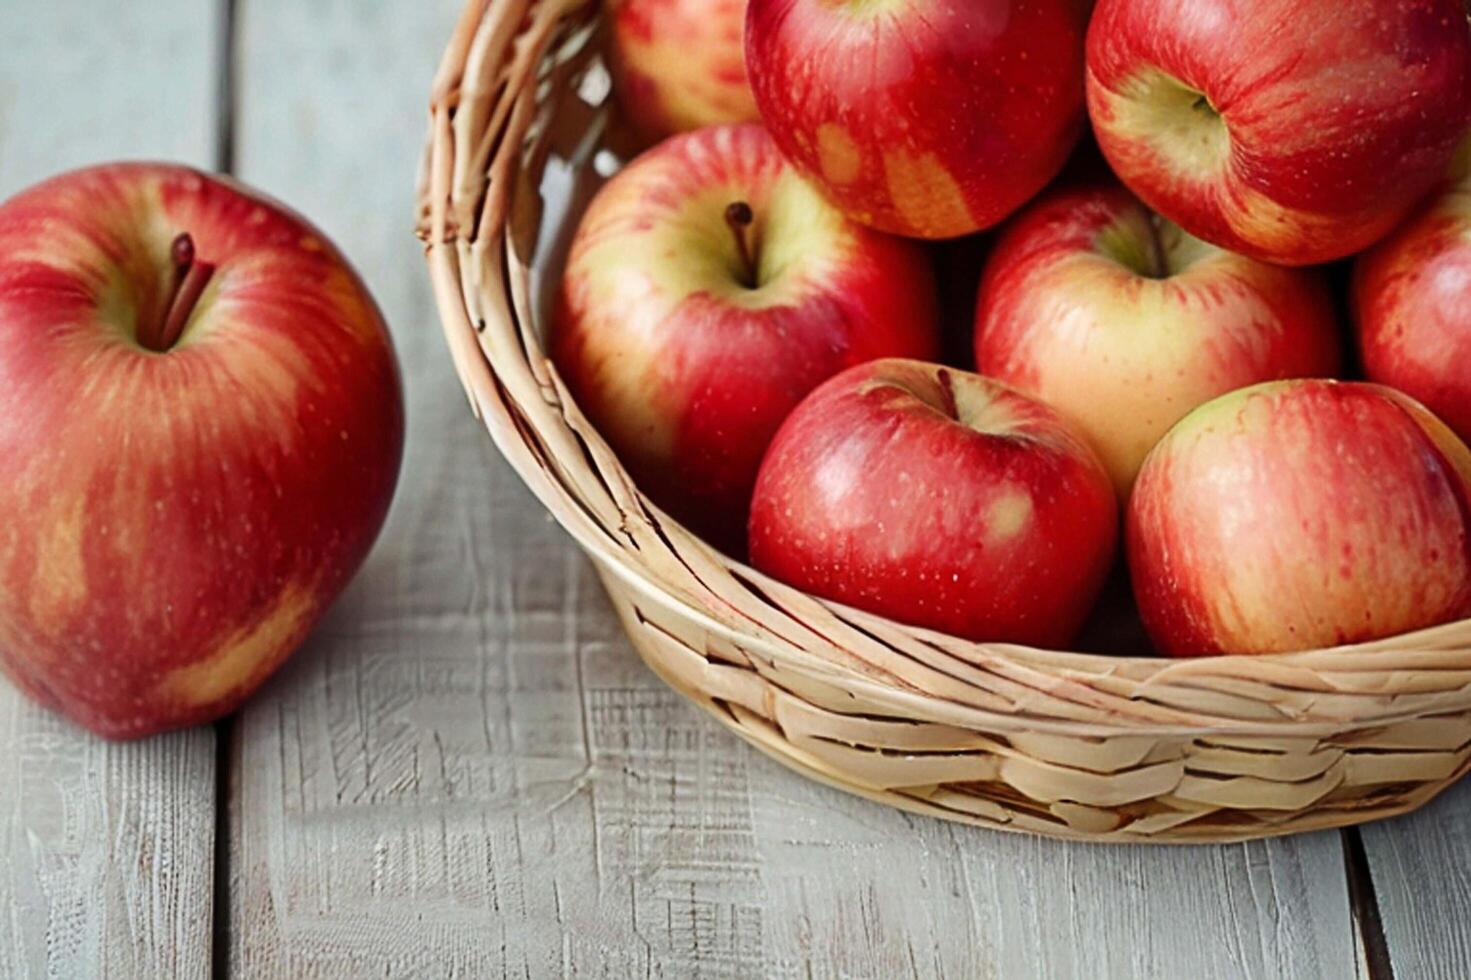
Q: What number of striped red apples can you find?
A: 9